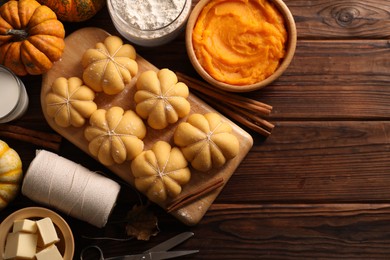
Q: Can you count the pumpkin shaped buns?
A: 6